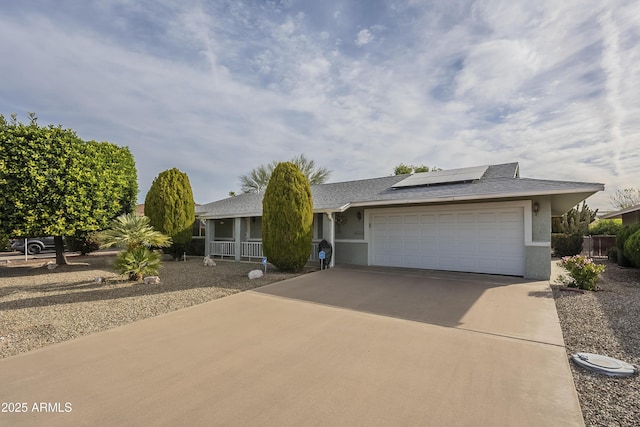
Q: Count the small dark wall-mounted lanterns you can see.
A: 2